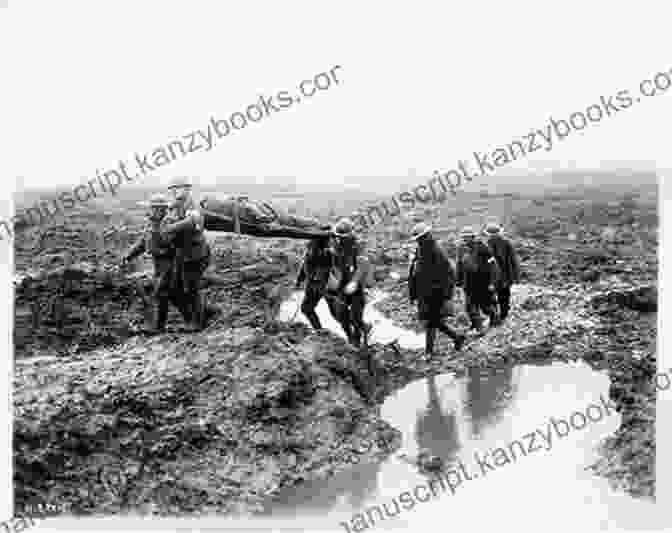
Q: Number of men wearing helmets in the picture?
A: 6